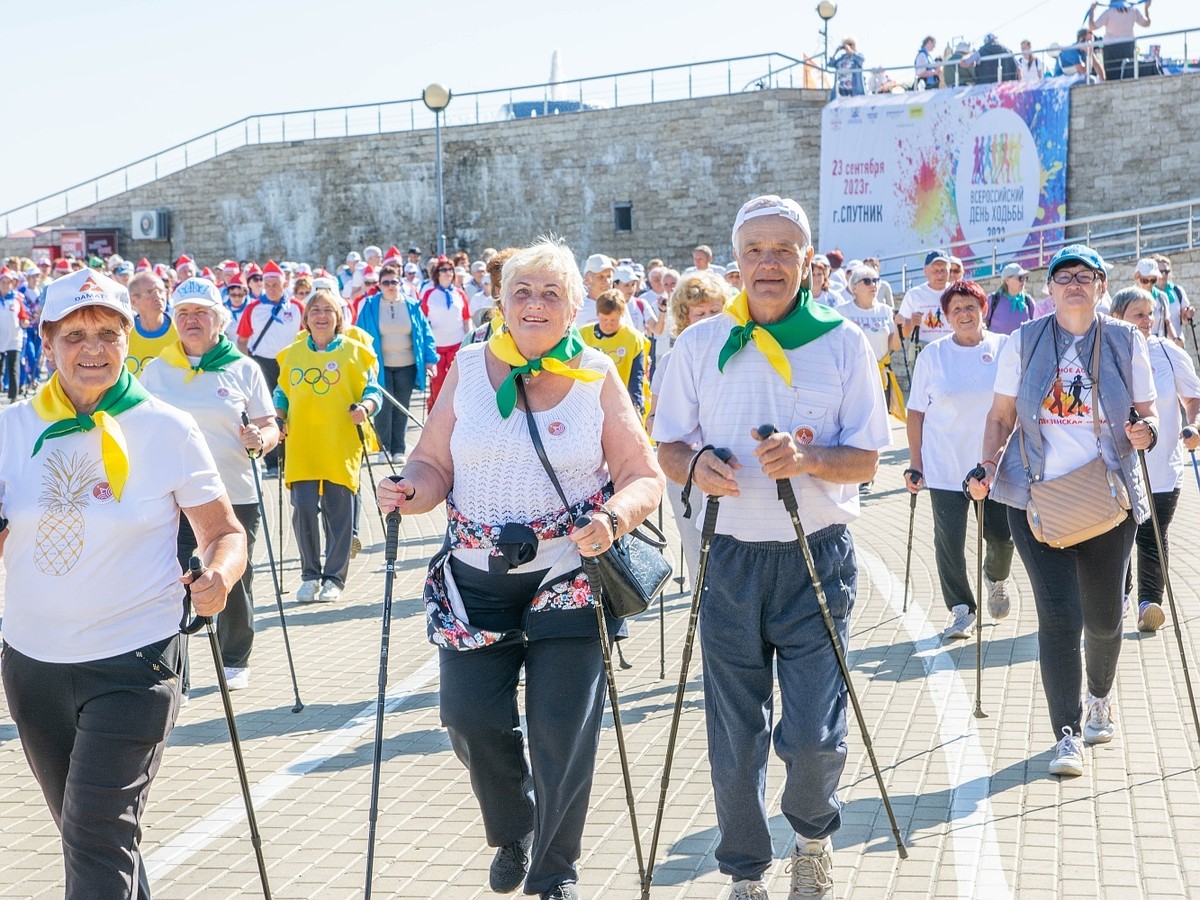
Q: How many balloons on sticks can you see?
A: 0